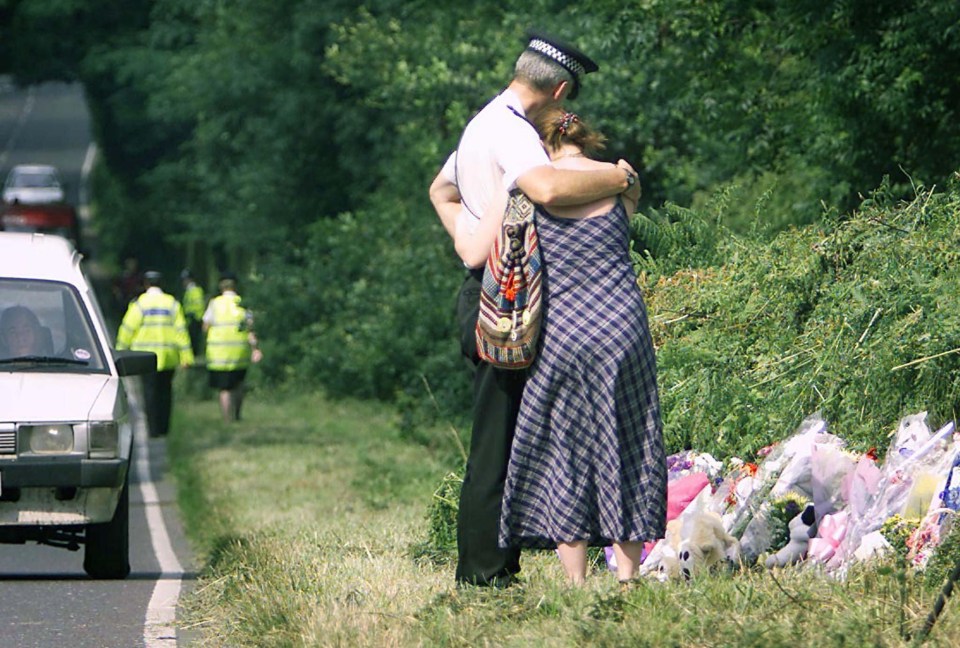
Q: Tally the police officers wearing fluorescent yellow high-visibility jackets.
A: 3